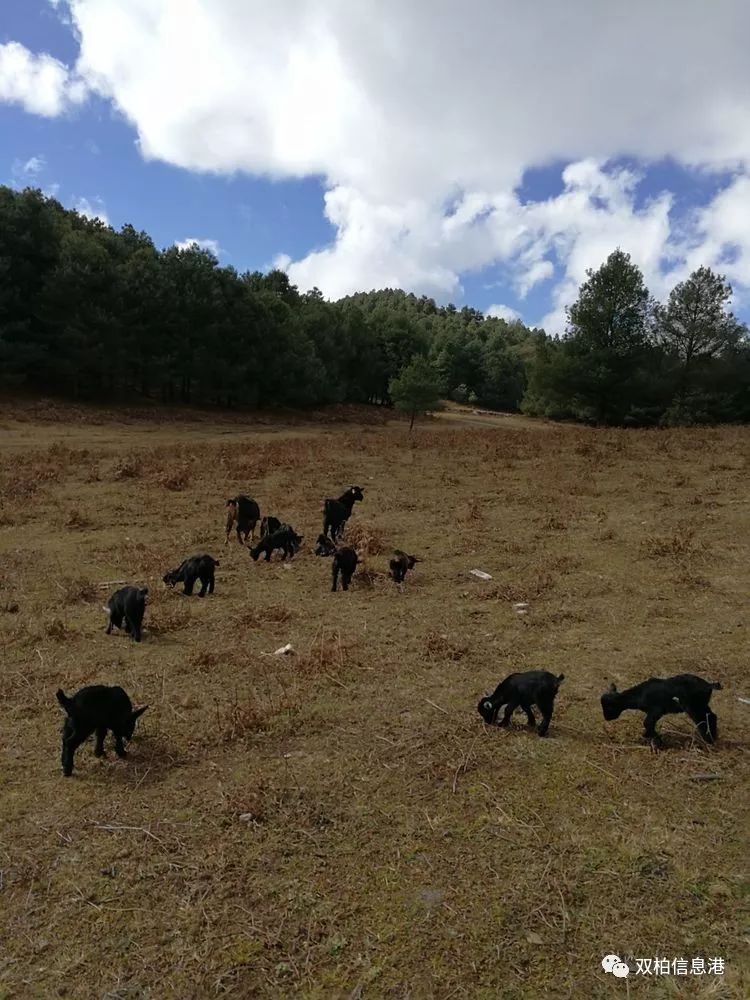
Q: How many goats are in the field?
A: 12